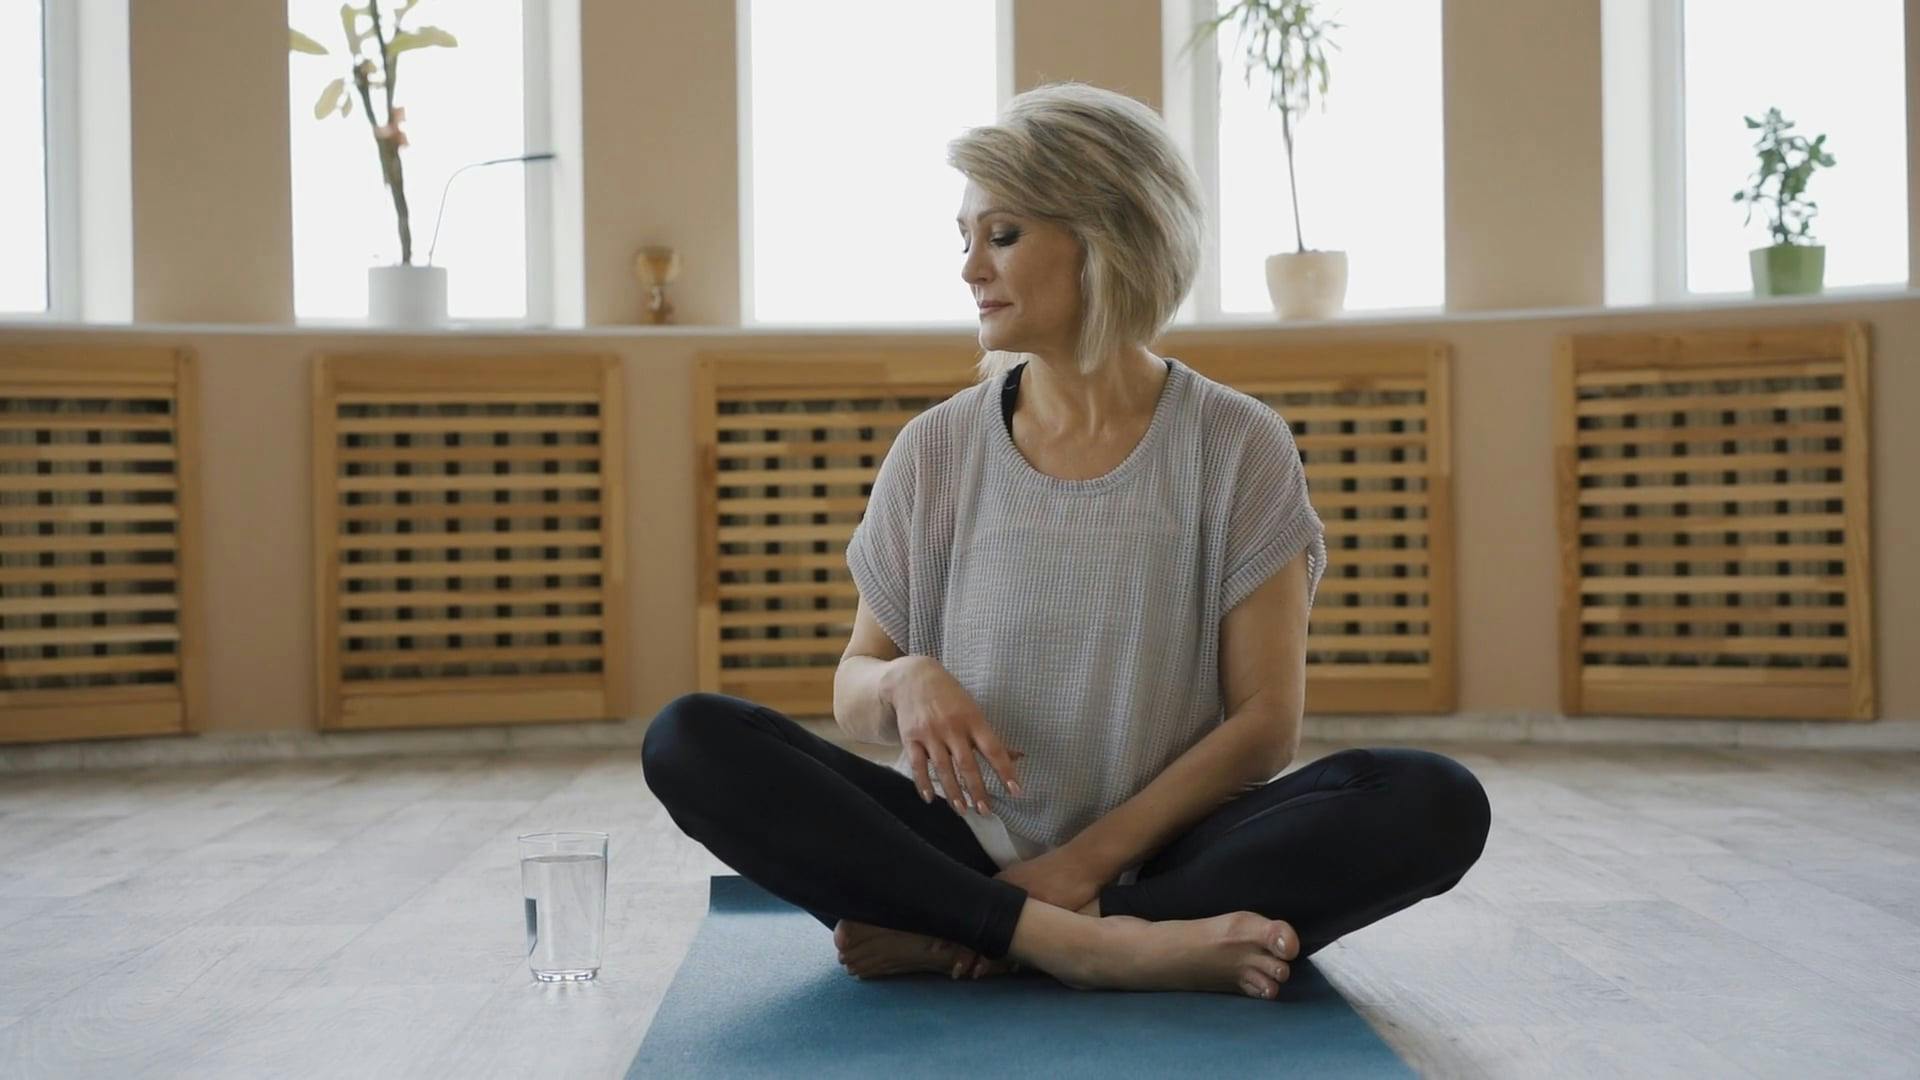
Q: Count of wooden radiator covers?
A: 5